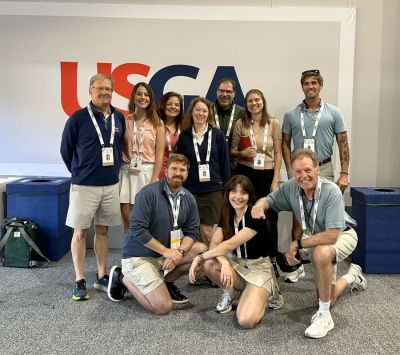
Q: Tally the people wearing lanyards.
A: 10